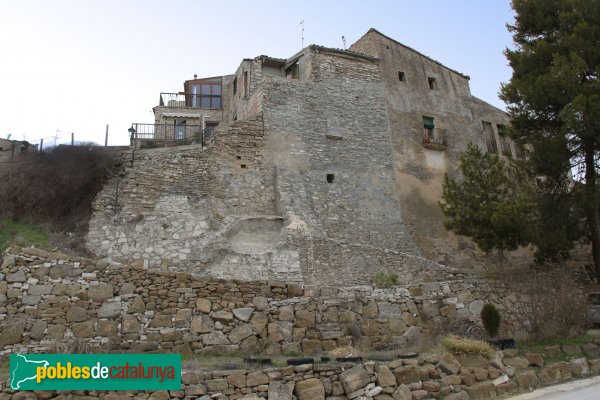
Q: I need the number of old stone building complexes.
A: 1